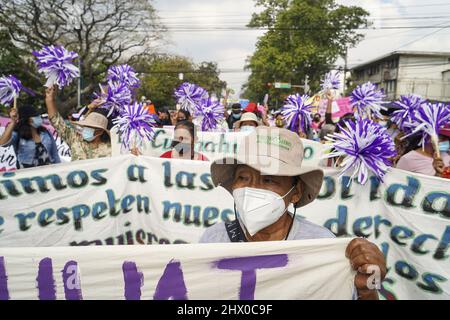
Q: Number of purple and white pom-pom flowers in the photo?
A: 13